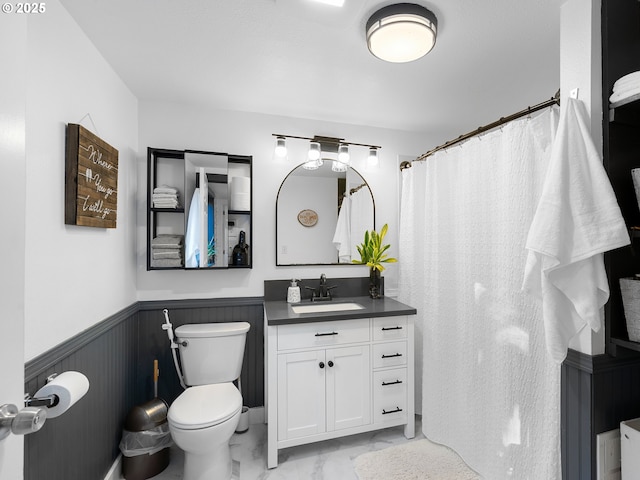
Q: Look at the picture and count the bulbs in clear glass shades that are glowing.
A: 4